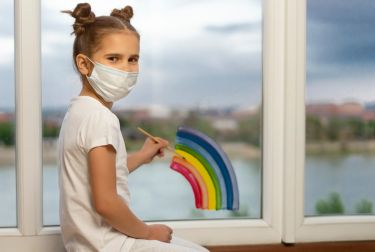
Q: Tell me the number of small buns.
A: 2